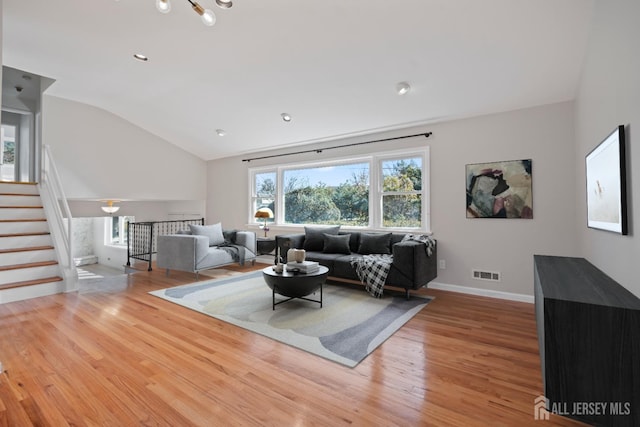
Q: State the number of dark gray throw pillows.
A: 3